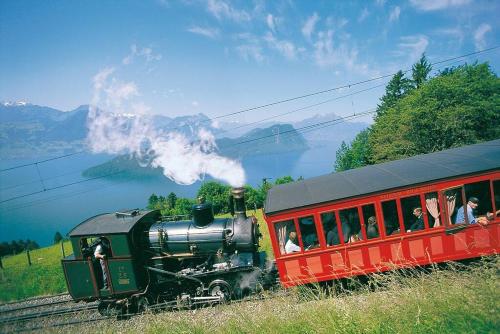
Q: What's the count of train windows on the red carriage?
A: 11